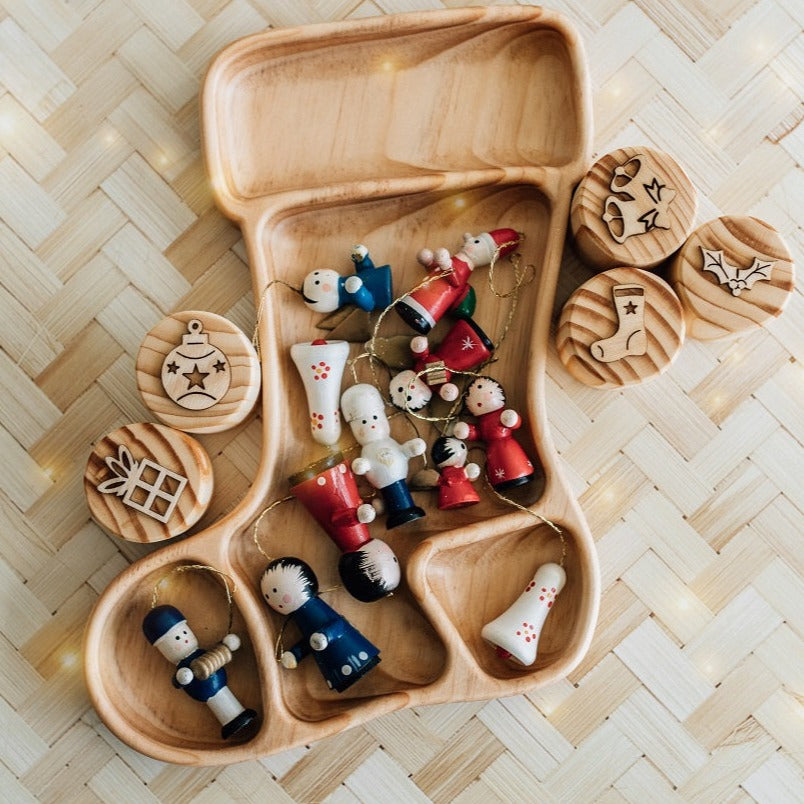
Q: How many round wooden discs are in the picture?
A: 5